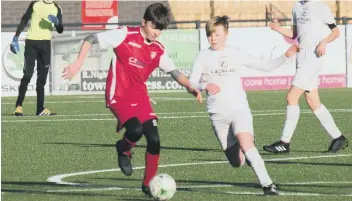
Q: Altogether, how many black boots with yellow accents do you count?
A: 2